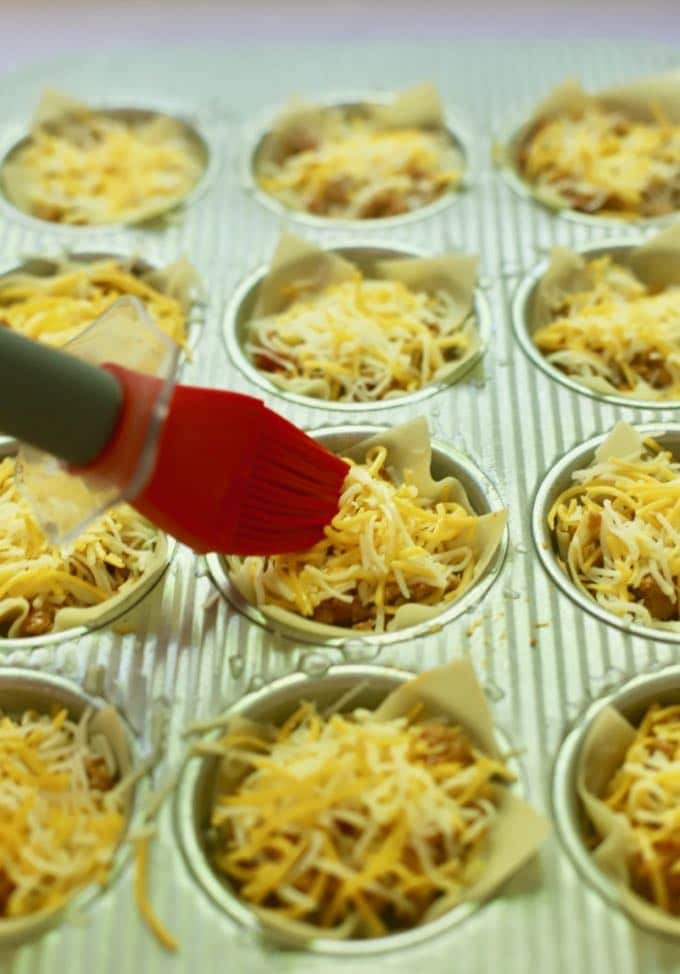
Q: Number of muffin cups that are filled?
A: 12